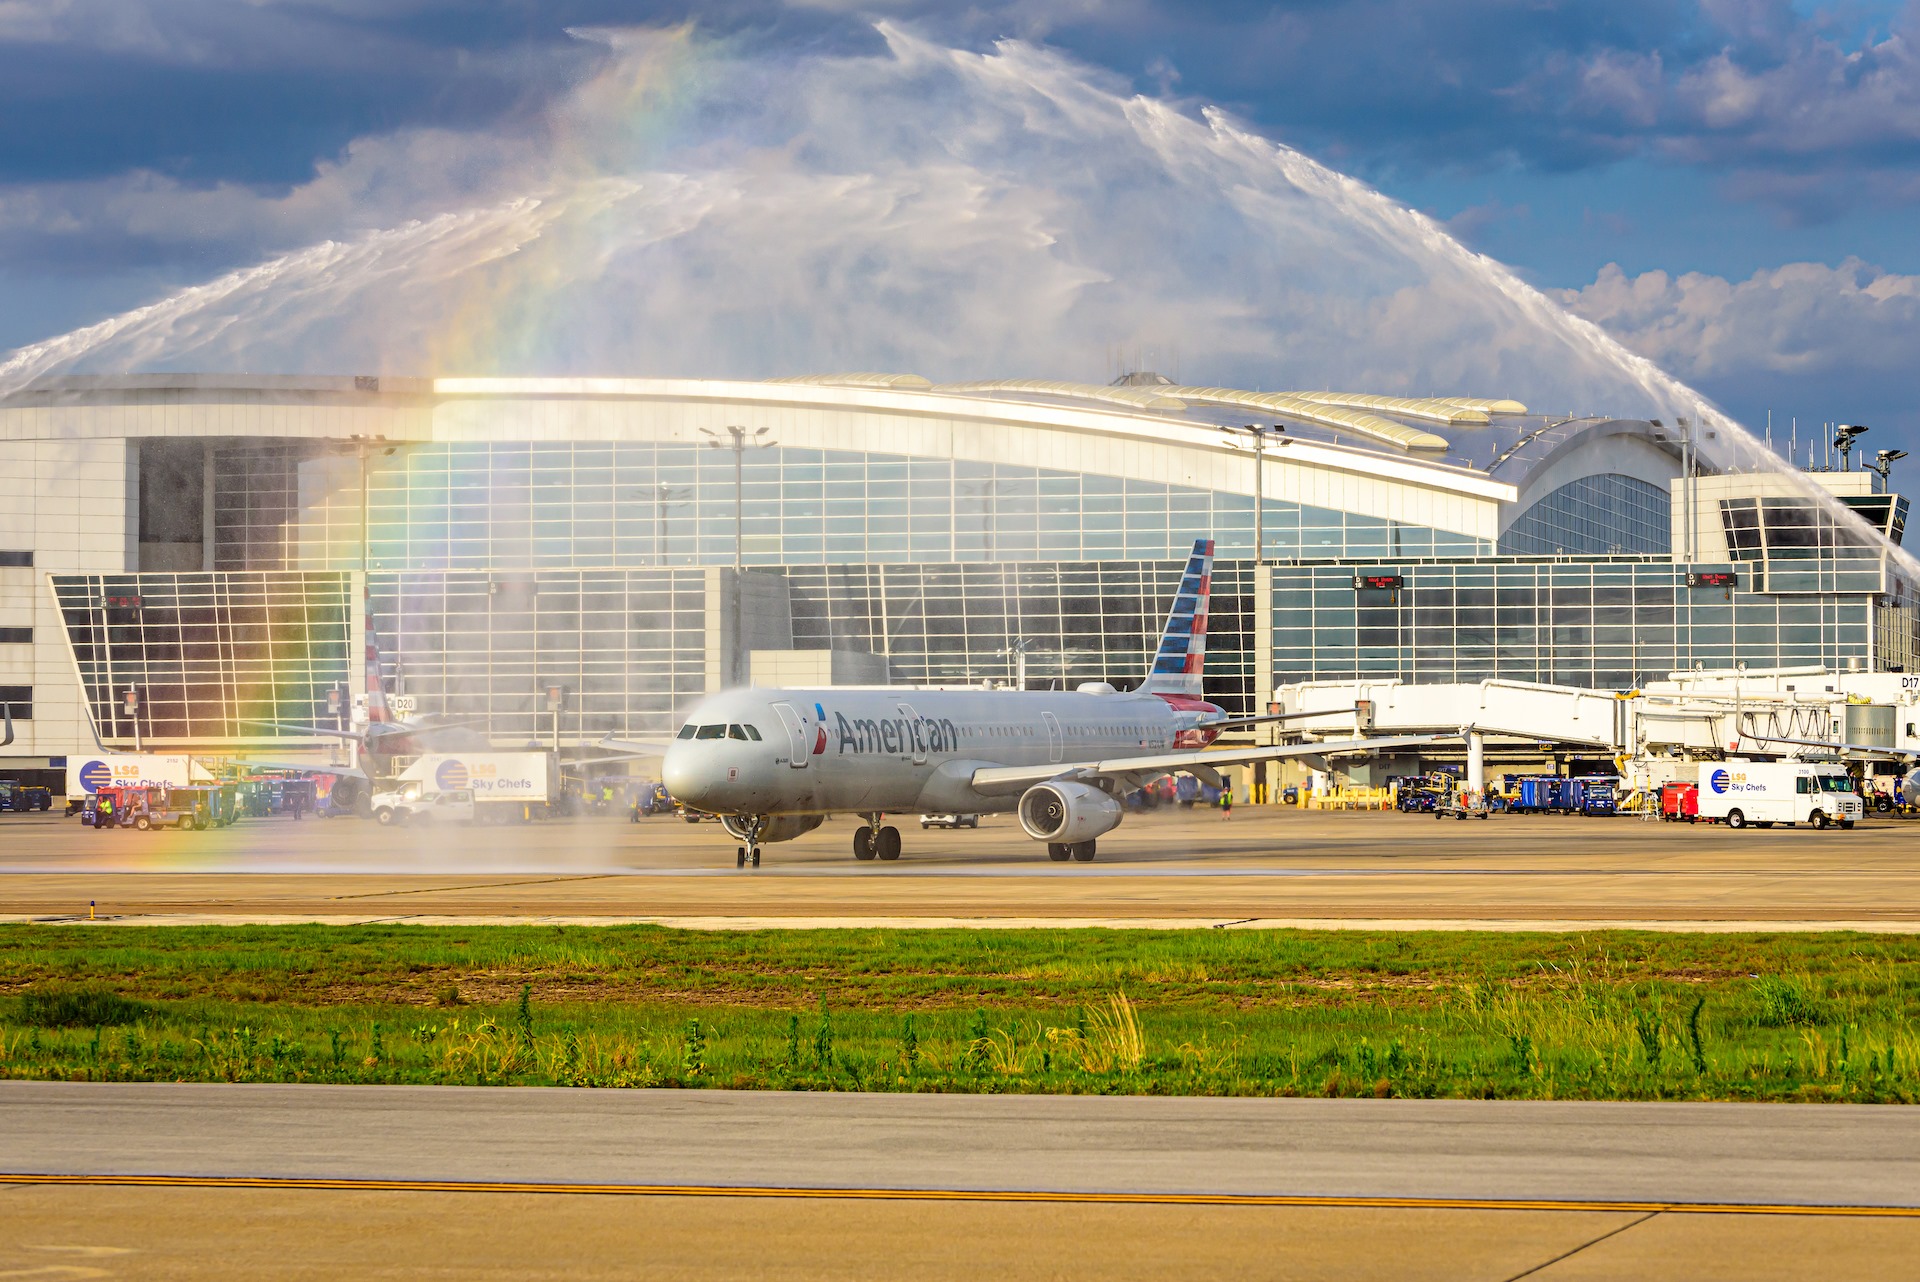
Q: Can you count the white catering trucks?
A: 3